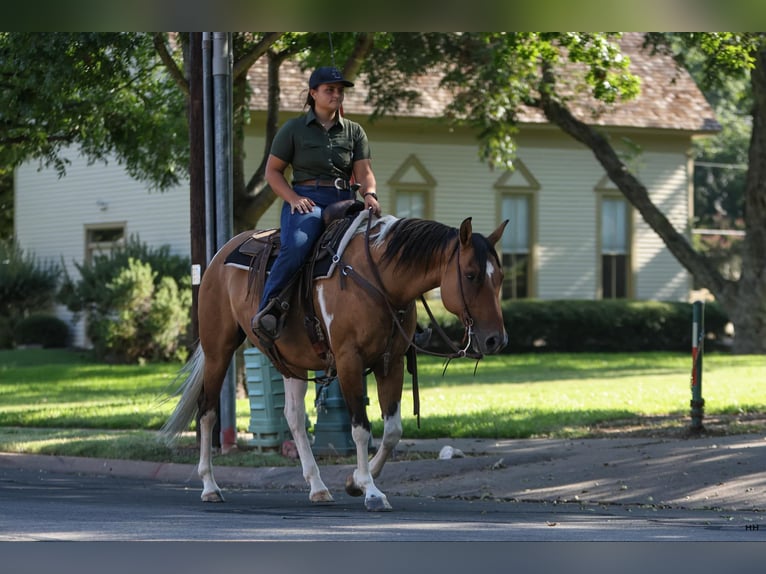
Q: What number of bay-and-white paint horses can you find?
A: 1